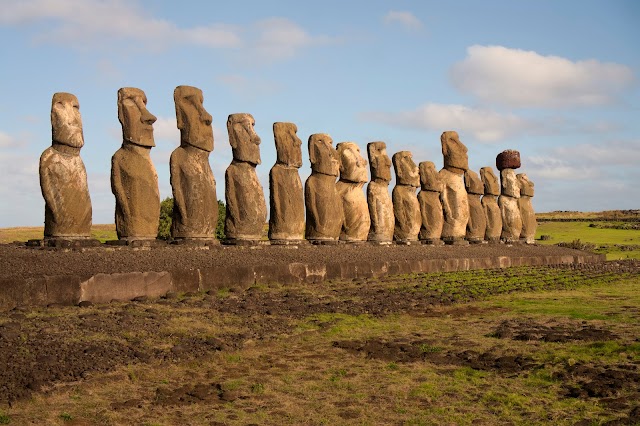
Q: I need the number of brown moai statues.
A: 15